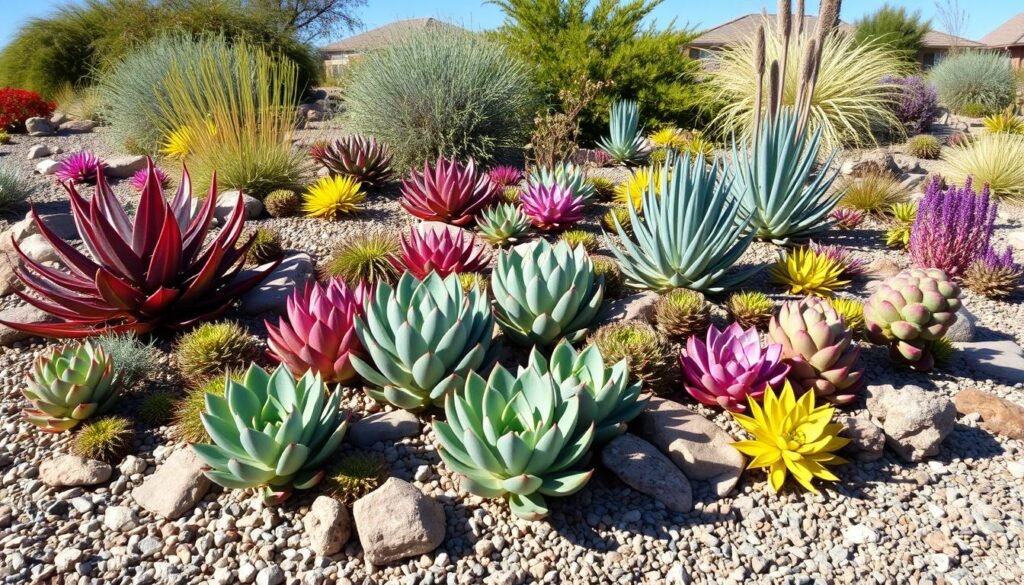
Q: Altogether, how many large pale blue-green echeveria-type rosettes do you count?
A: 5